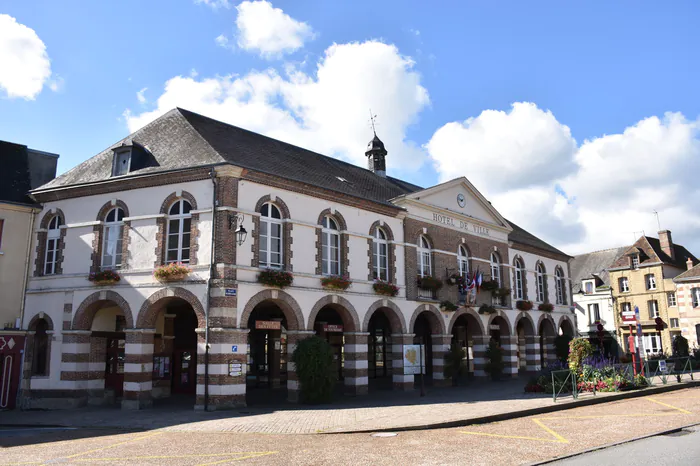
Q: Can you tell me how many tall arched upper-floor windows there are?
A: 12